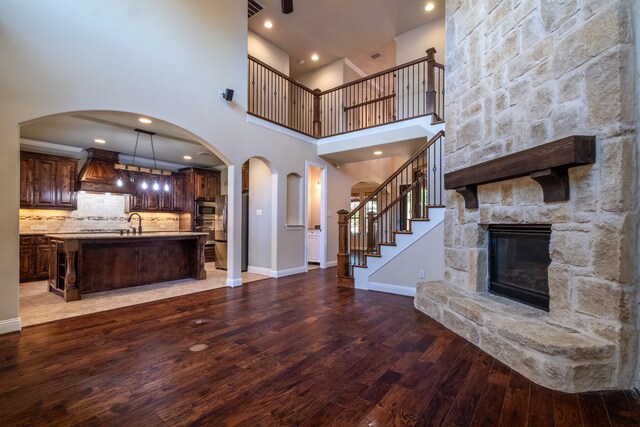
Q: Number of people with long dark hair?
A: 0